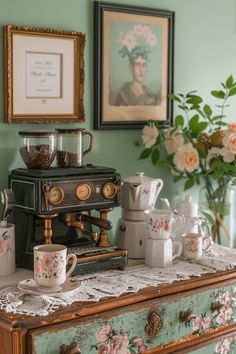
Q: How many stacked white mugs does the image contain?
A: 2